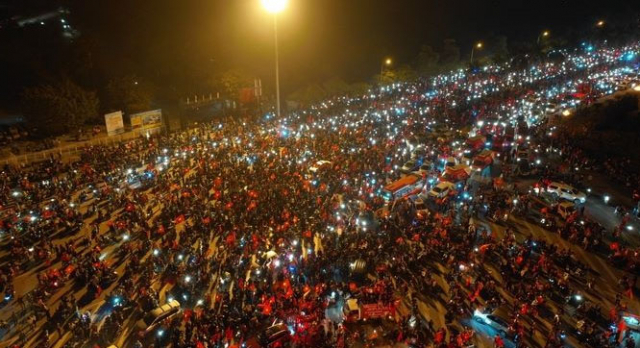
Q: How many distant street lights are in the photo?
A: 4